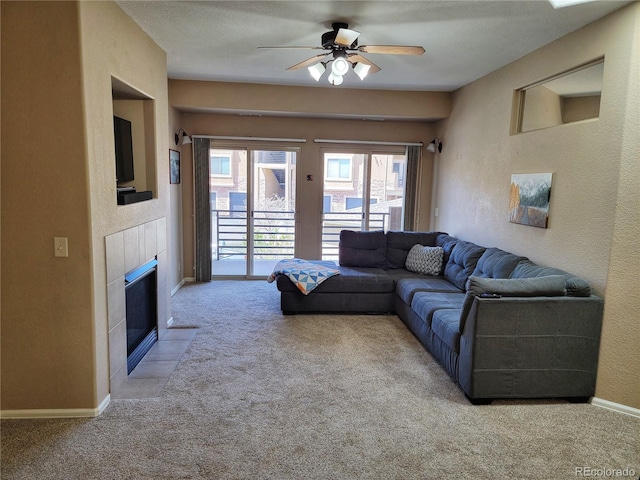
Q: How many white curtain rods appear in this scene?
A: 2